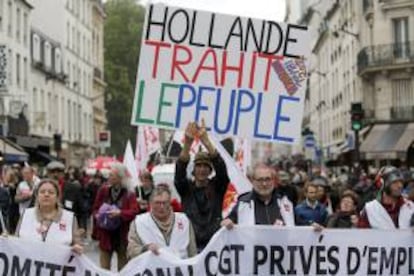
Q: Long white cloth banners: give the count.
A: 1